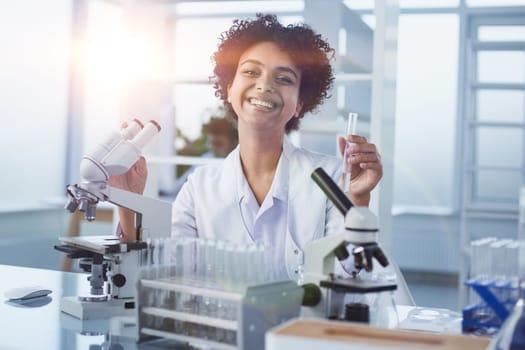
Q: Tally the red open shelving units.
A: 0